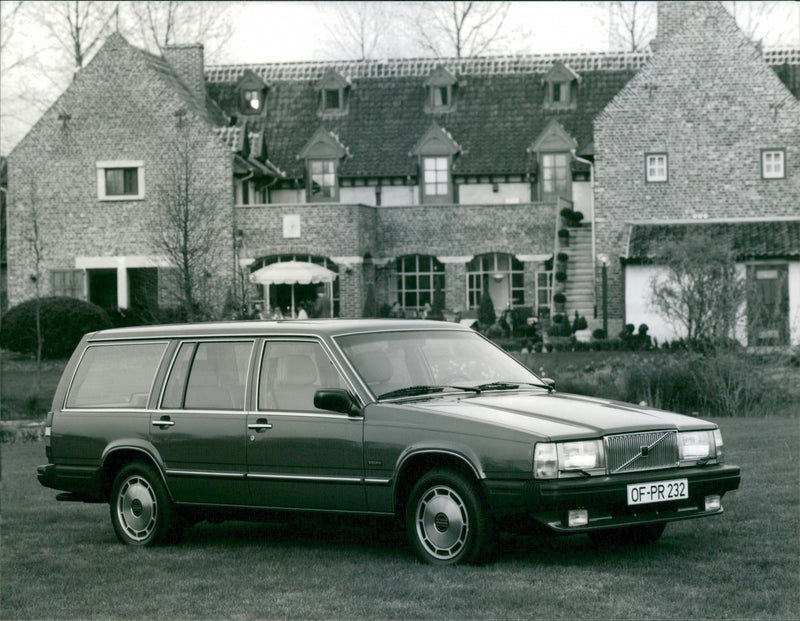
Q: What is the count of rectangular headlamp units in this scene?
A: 2